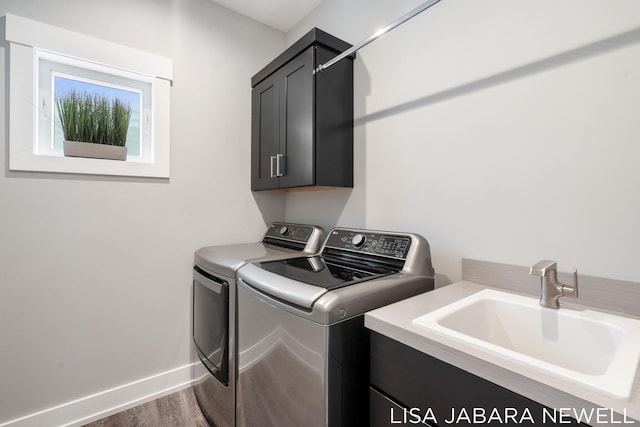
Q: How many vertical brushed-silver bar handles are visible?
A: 2